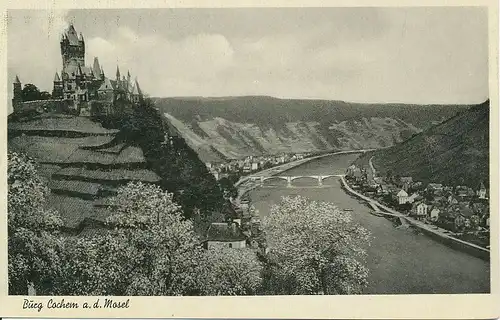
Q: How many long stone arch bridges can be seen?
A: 1